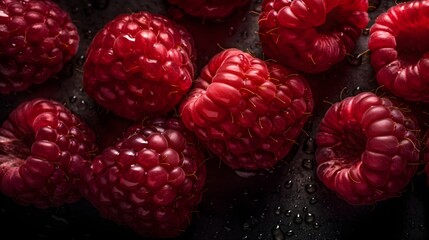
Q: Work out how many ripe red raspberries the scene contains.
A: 9